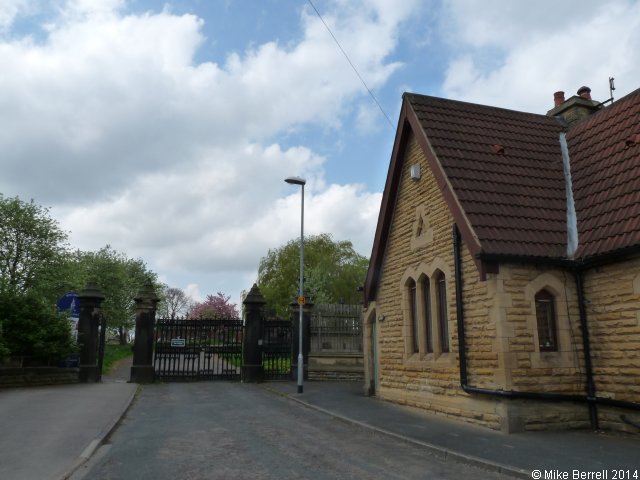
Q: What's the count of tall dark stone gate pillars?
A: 4